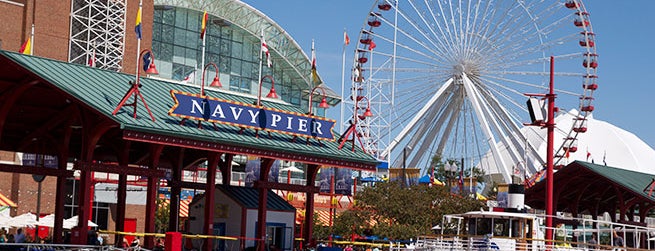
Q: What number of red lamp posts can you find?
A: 5